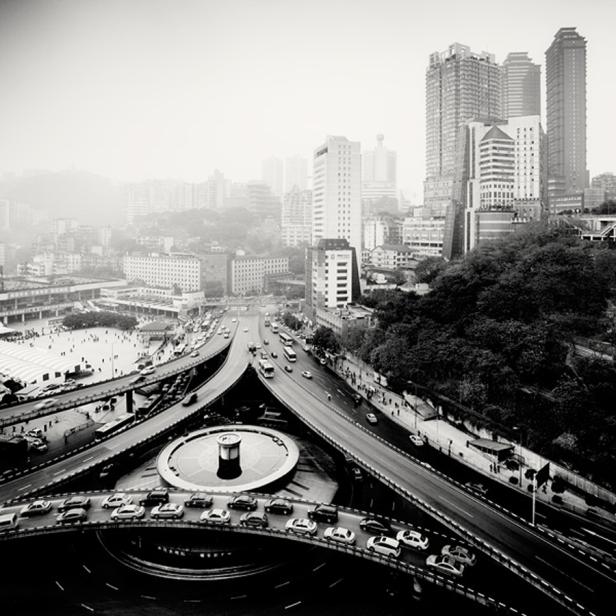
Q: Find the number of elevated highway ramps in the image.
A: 4